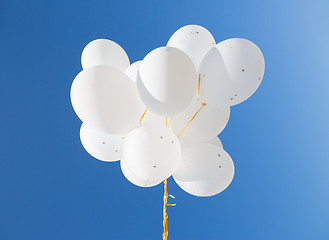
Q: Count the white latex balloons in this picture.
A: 11